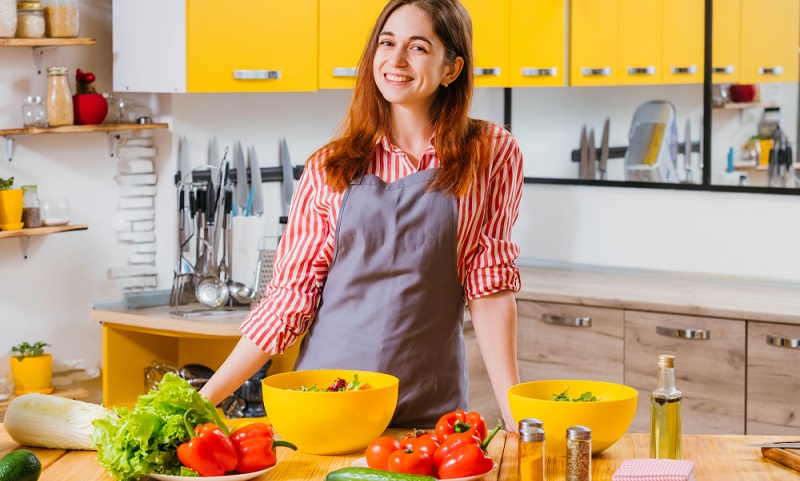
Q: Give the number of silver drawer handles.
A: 12